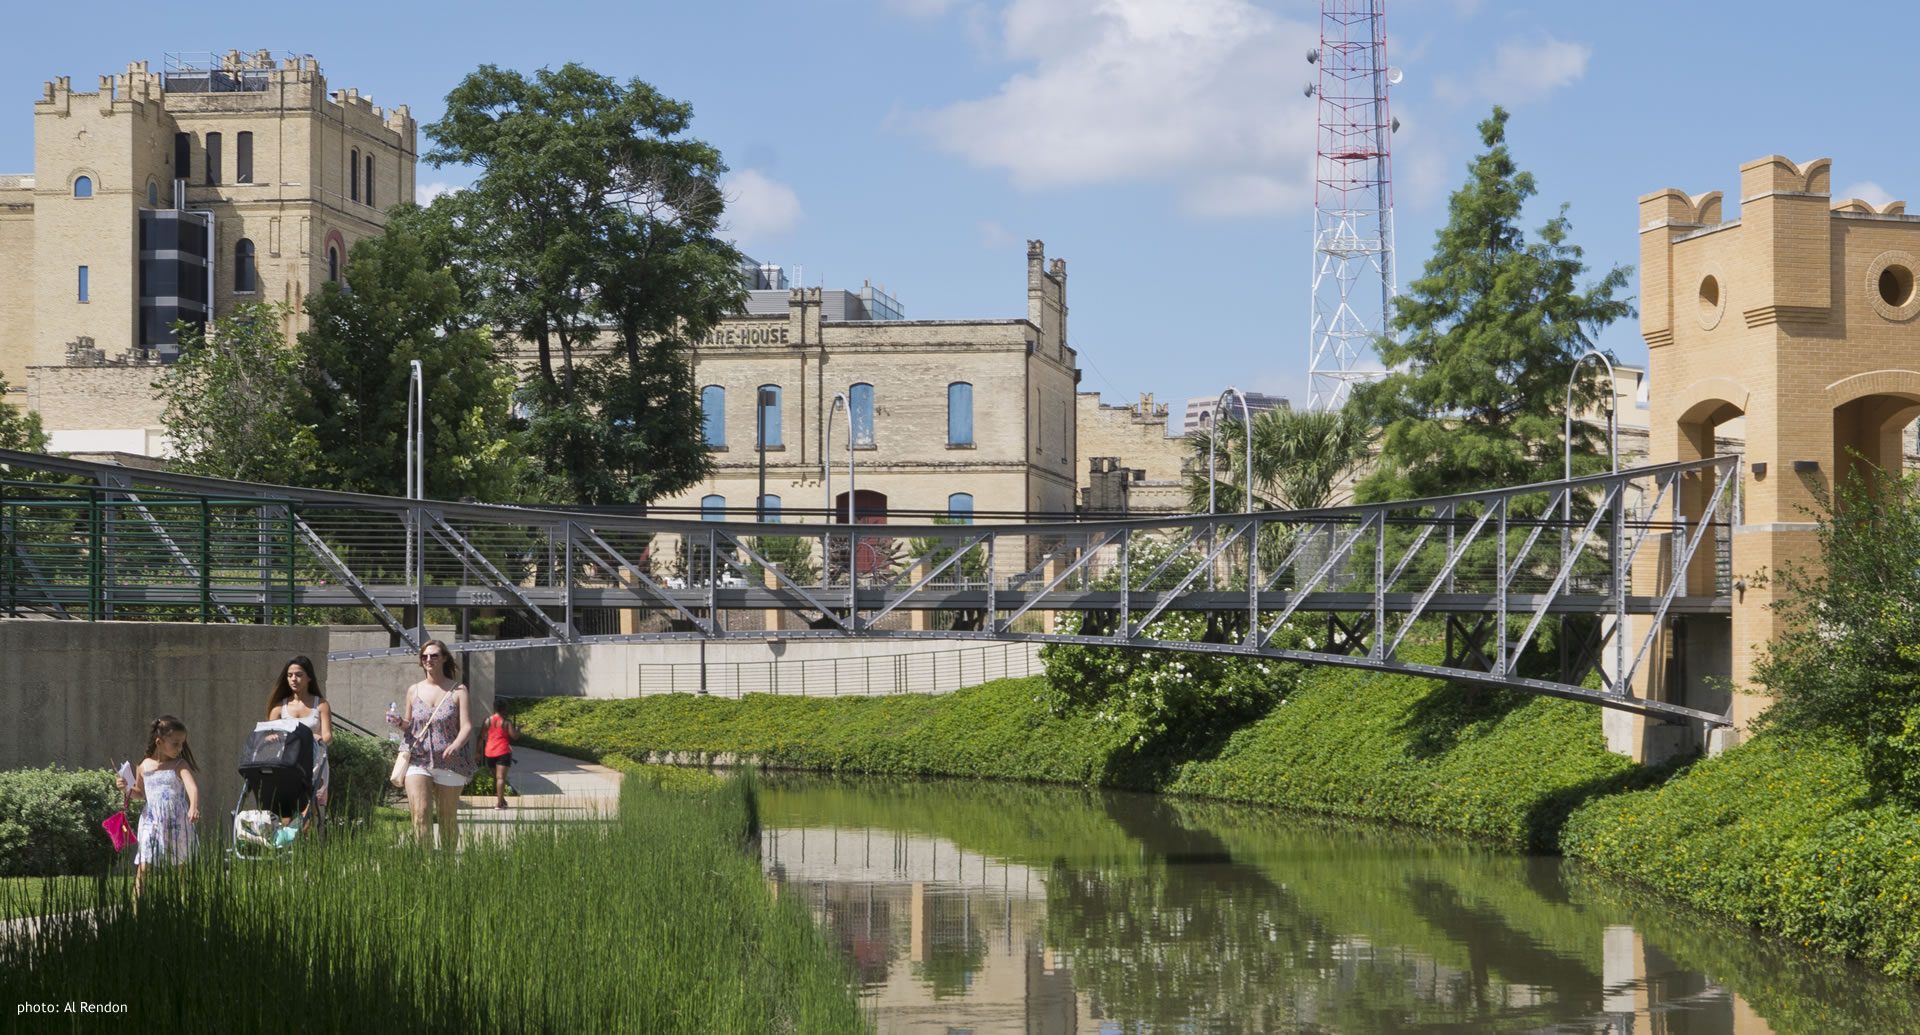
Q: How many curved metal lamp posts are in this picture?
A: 4